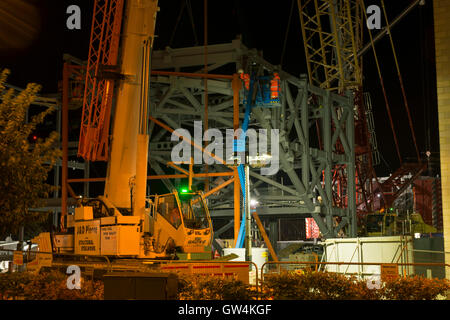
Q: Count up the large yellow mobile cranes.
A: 1